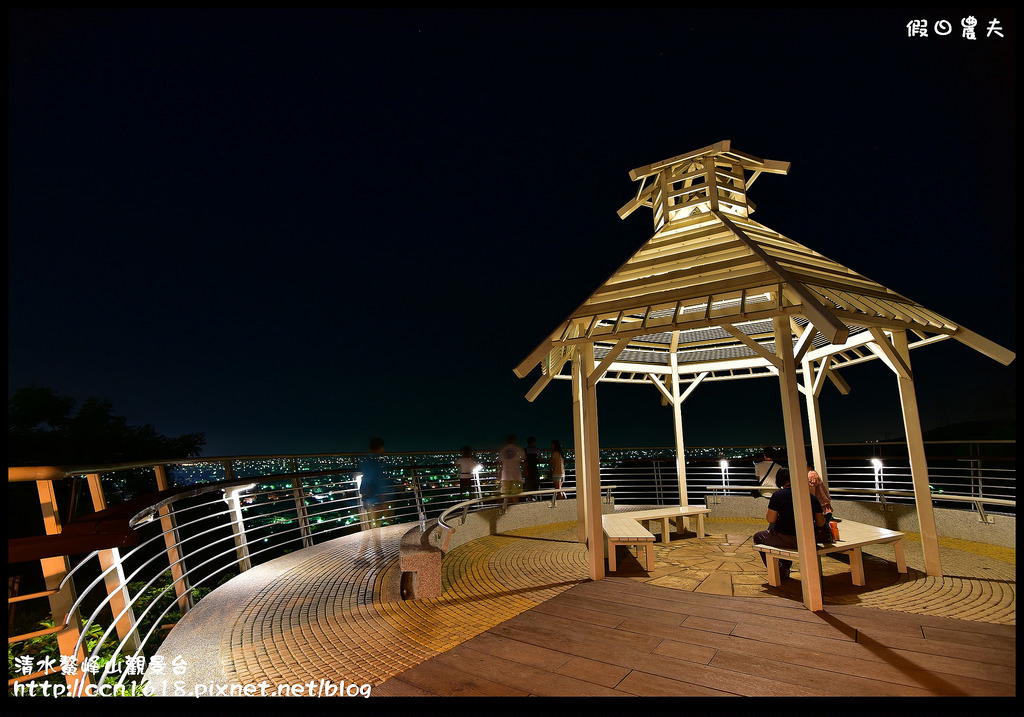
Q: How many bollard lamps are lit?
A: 5